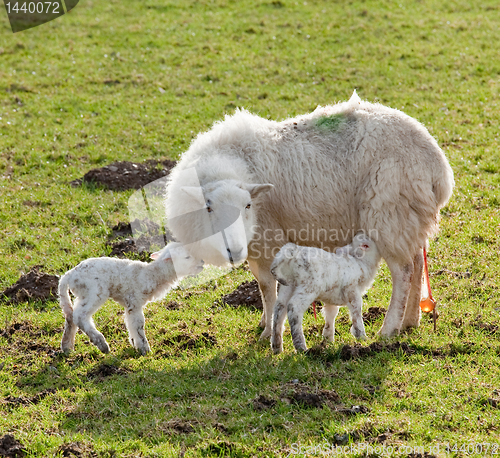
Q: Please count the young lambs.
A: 2